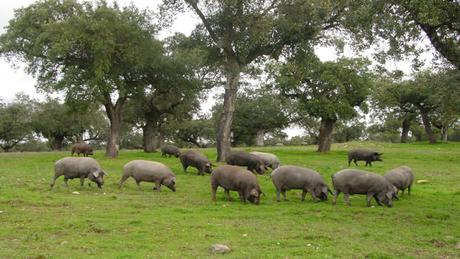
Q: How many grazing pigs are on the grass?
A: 12